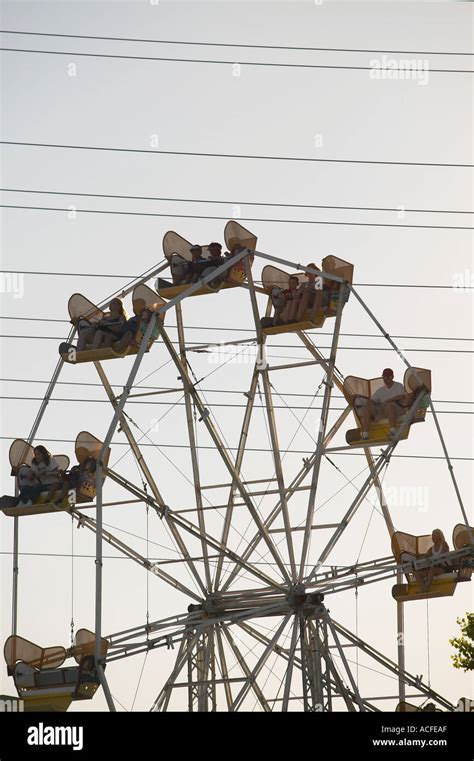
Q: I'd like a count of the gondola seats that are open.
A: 1